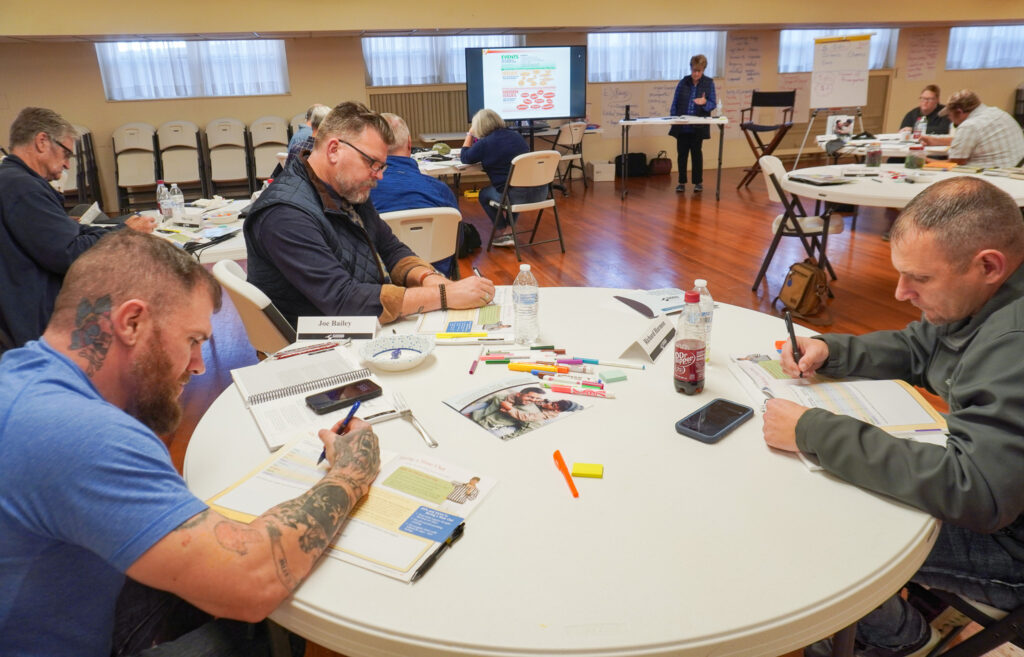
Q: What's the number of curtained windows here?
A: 5